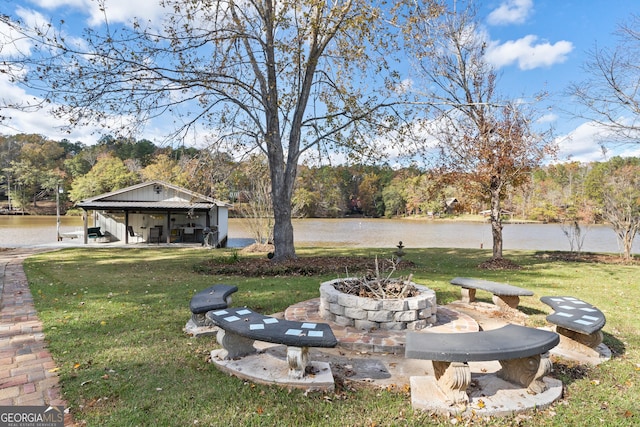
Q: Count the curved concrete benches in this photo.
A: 5